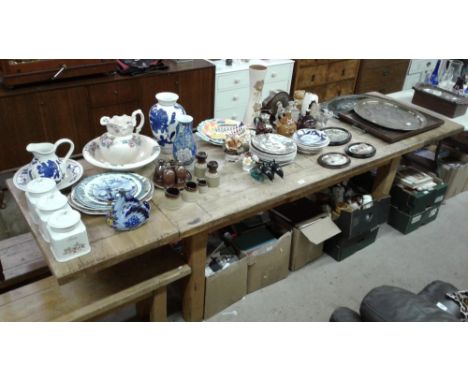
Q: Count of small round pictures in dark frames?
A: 3